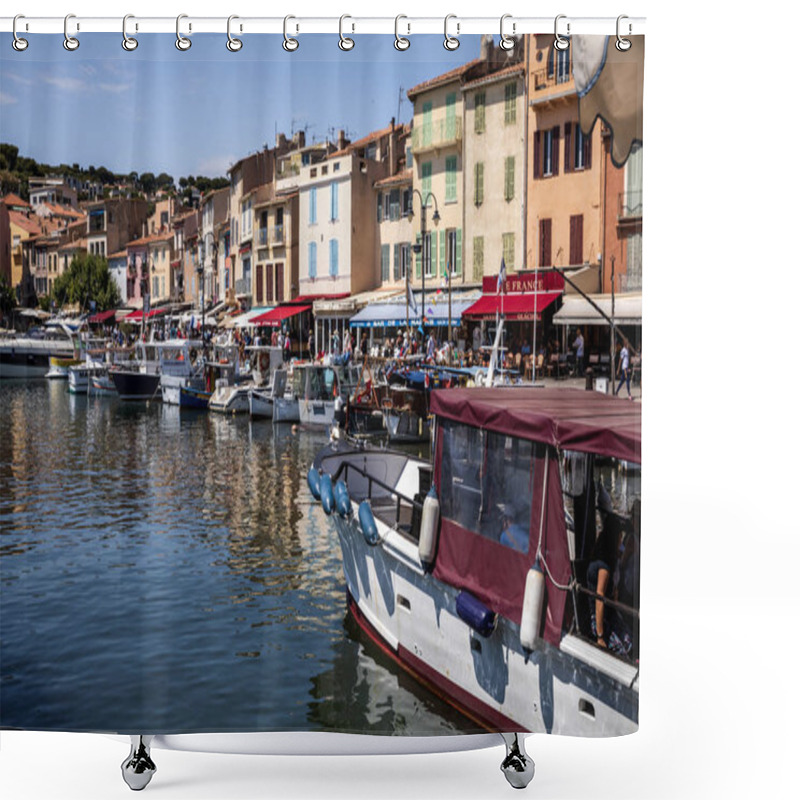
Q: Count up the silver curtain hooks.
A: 12